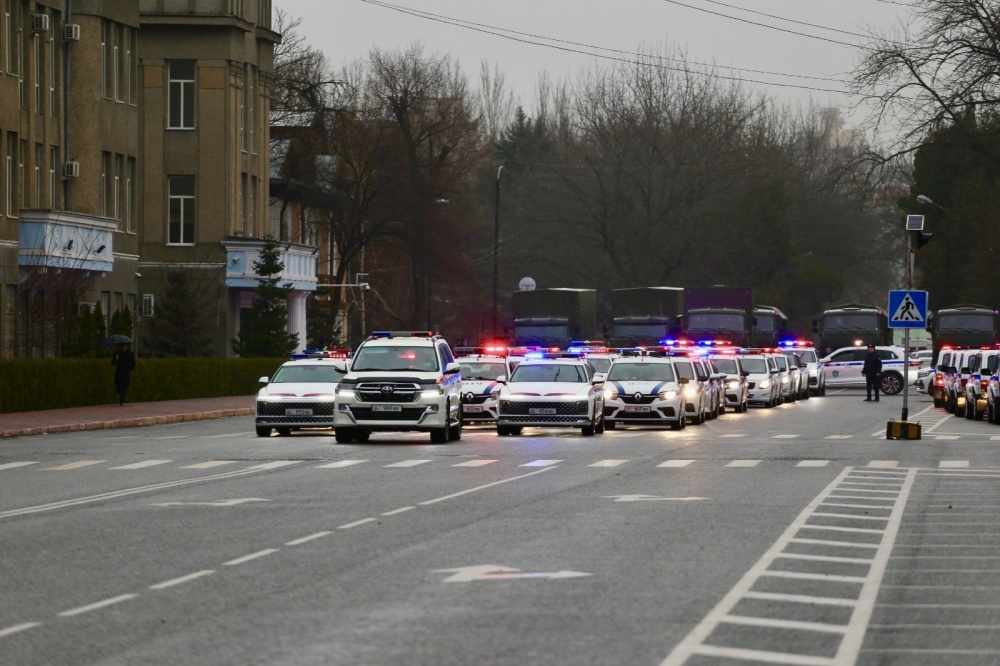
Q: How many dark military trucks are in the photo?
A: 6